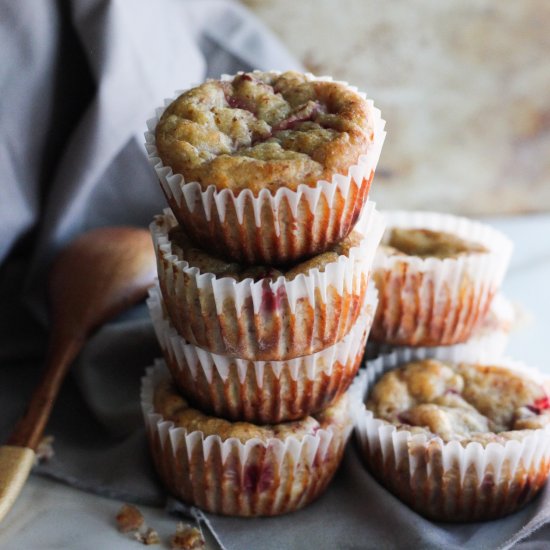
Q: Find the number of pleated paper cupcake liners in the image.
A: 7